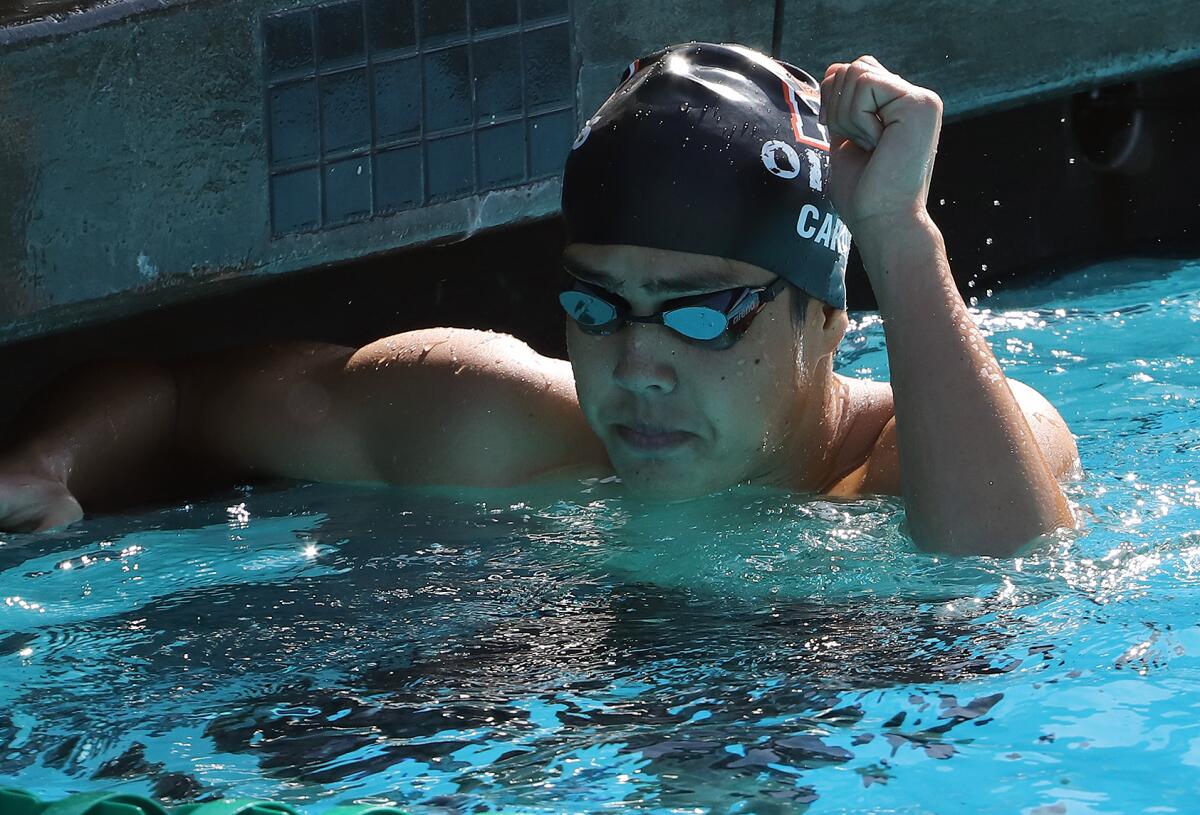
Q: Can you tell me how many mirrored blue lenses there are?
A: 2